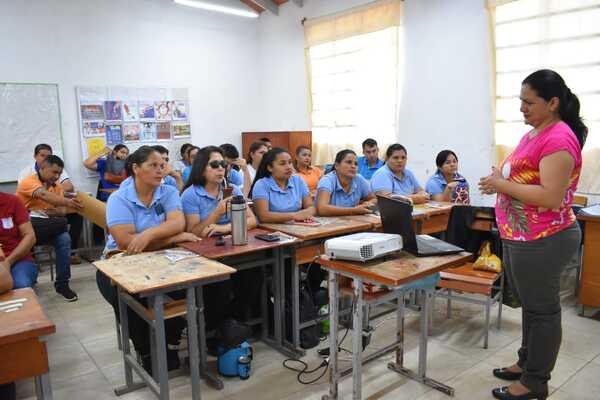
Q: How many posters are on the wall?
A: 13